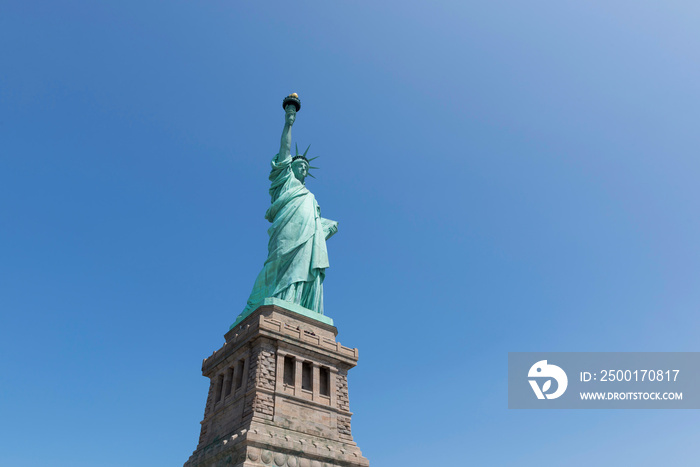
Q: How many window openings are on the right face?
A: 3